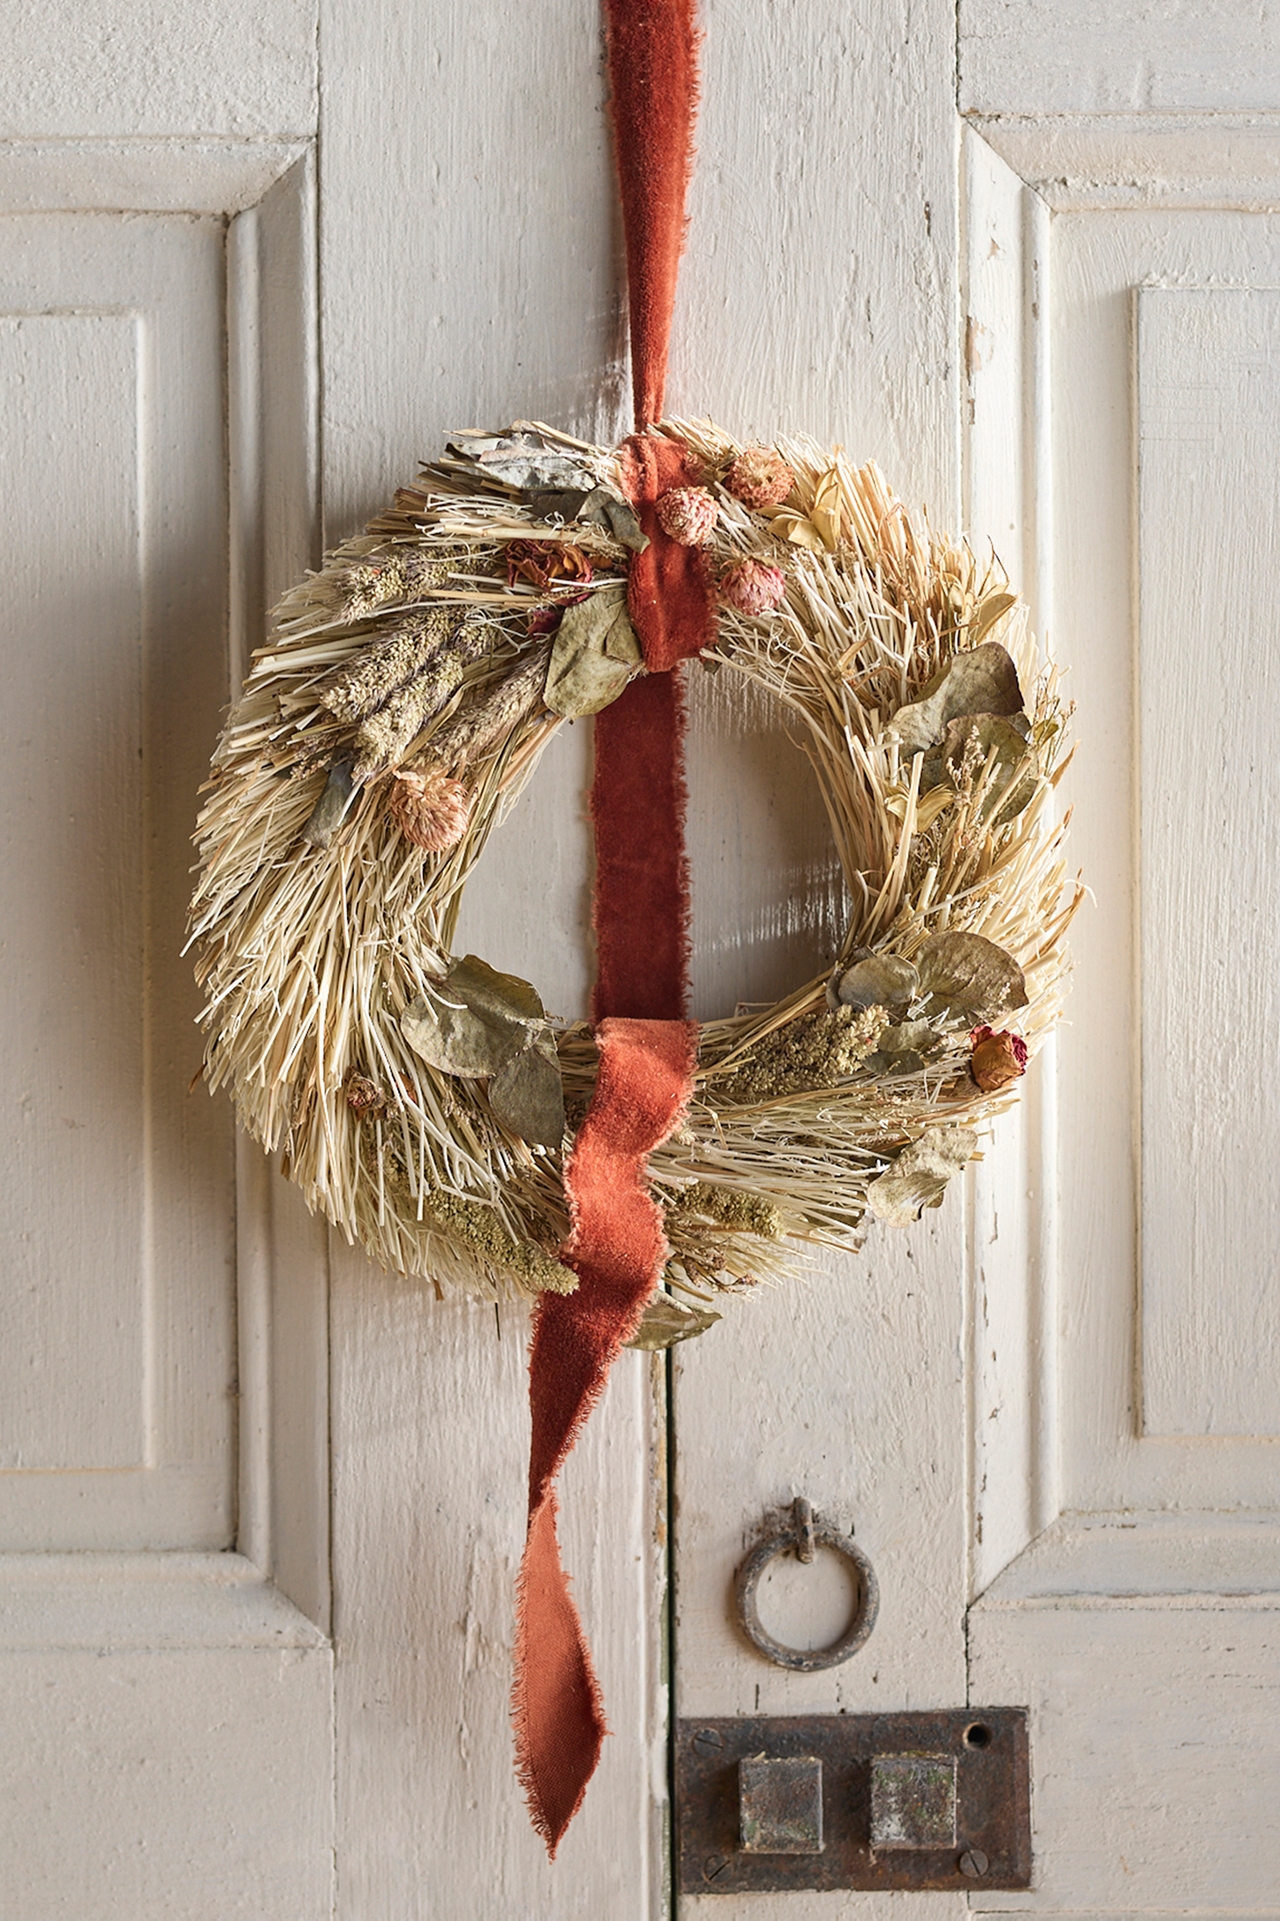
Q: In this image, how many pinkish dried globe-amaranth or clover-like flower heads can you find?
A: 4